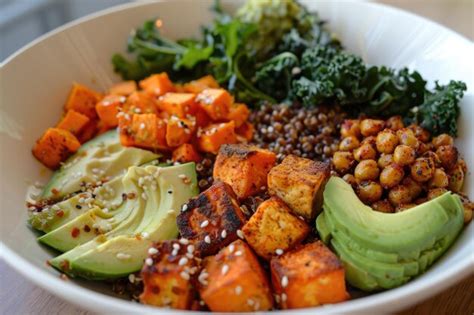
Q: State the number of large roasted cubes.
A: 7